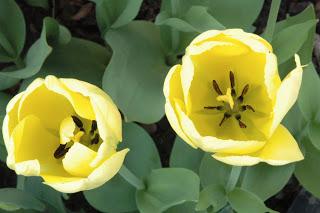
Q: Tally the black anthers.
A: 11